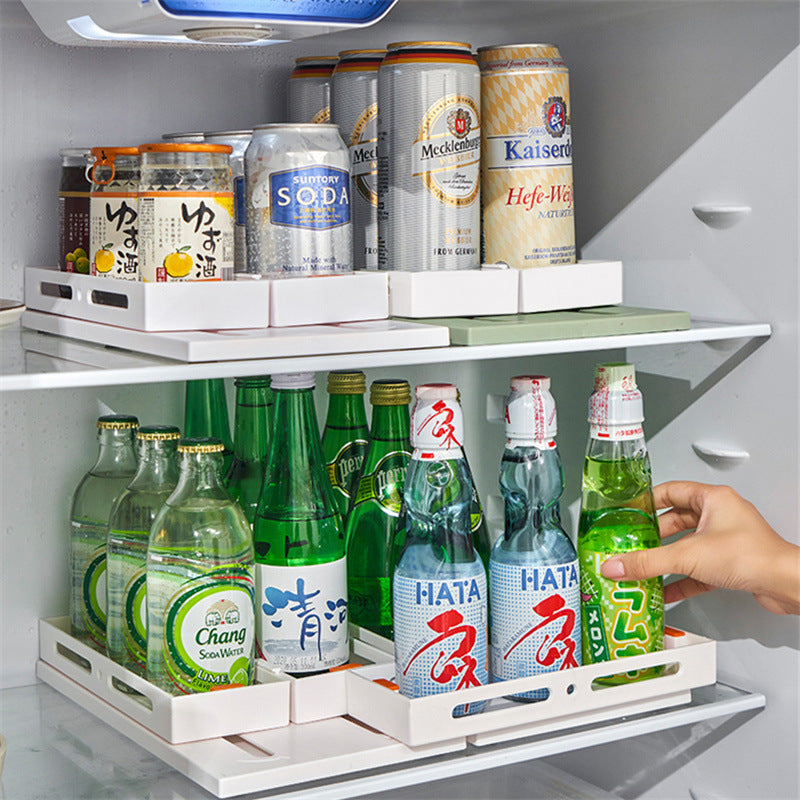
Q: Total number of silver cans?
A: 6